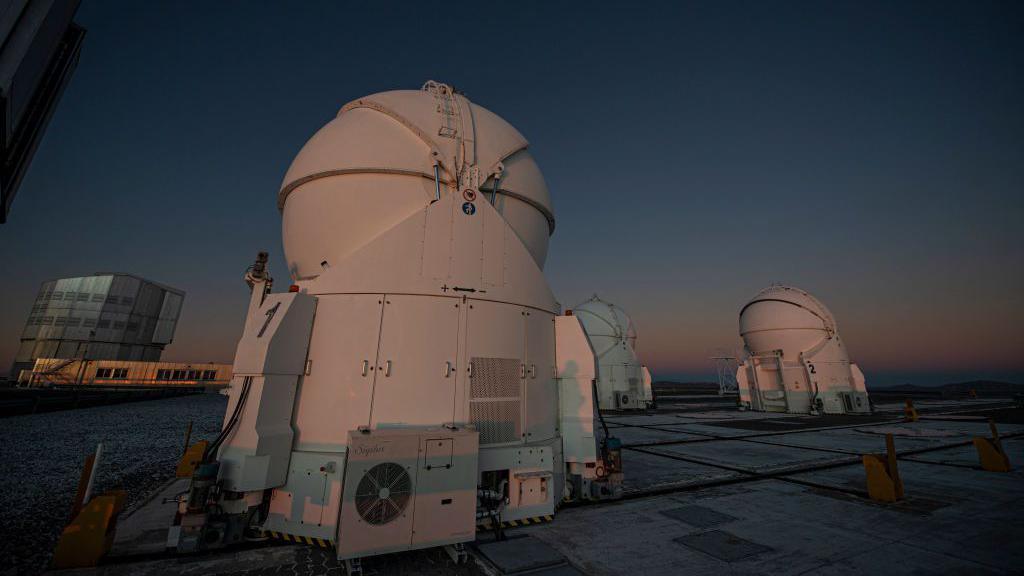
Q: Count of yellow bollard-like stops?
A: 5